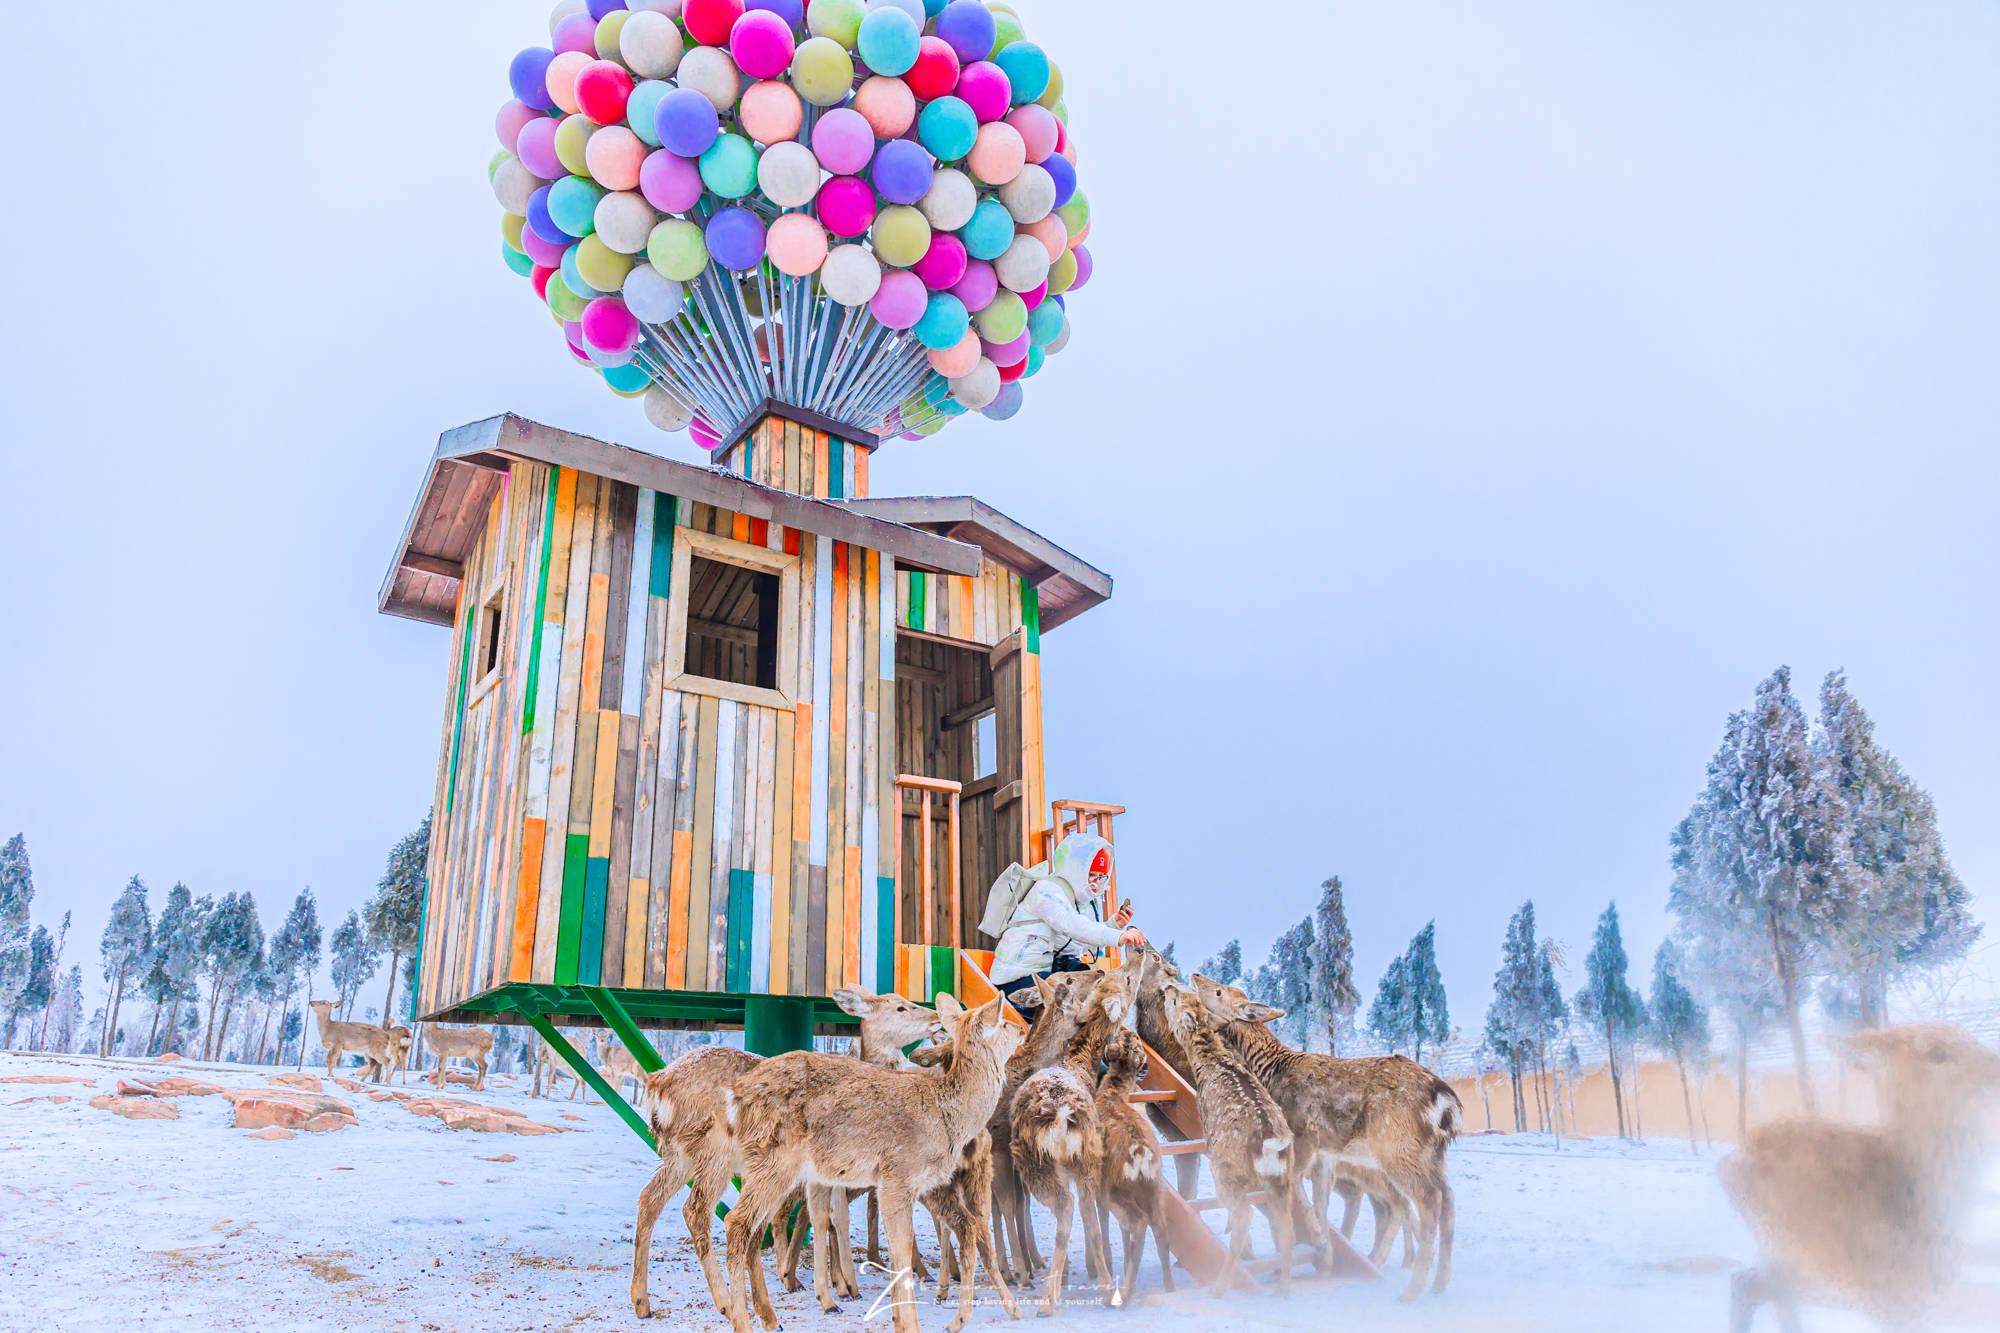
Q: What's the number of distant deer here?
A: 5